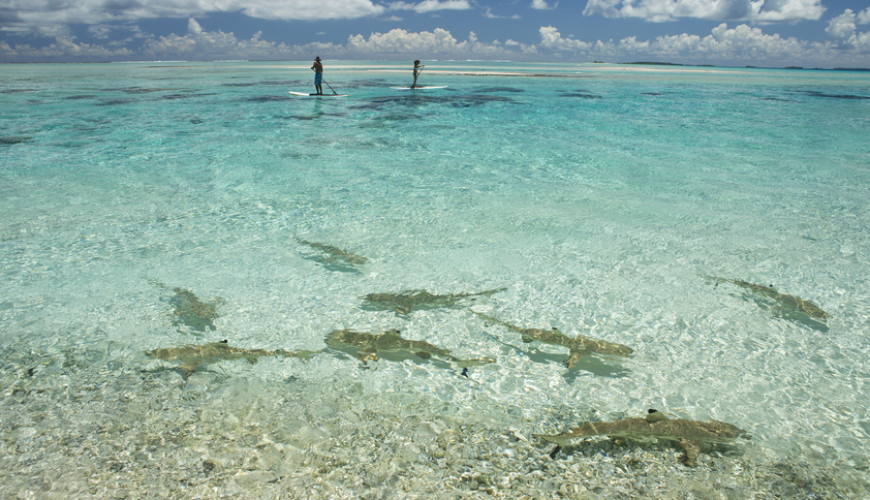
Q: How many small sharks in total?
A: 8